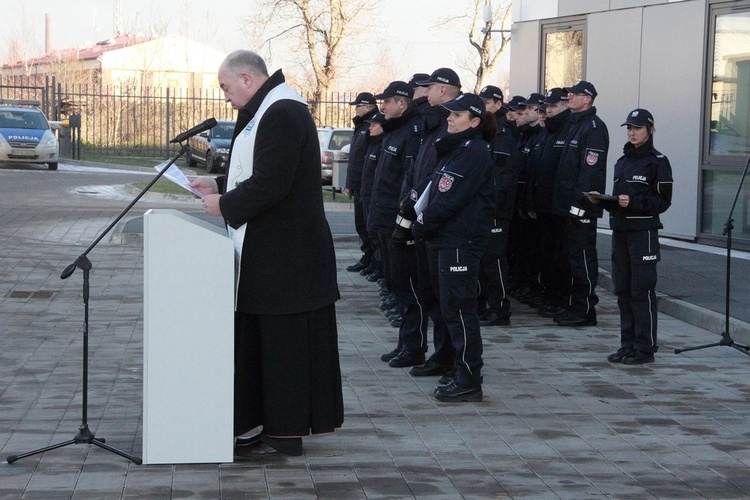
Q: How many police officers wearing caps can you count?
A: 14